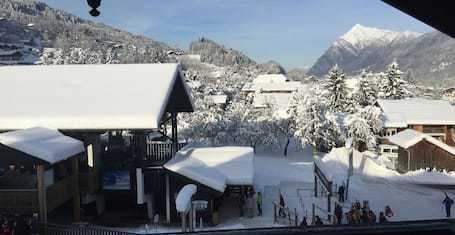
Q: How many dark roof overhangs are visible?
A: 1